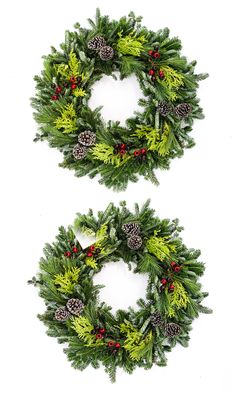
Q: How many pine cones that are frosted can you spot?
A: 12